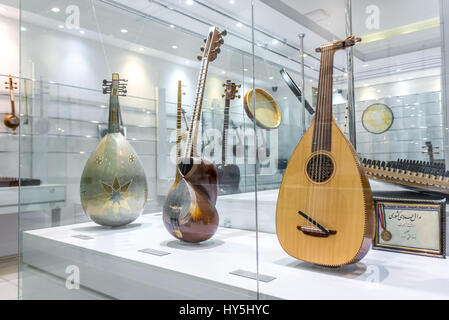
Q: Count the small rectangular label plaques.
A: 3